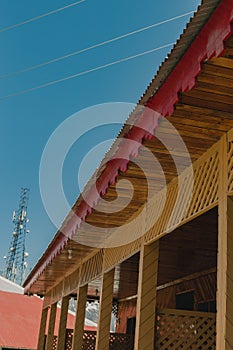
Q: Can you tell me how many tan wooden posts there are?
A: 7